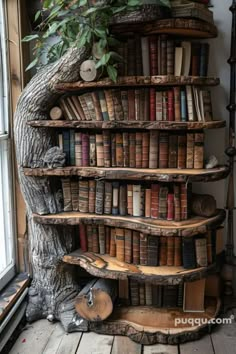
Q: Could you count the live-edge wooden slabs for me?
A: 7